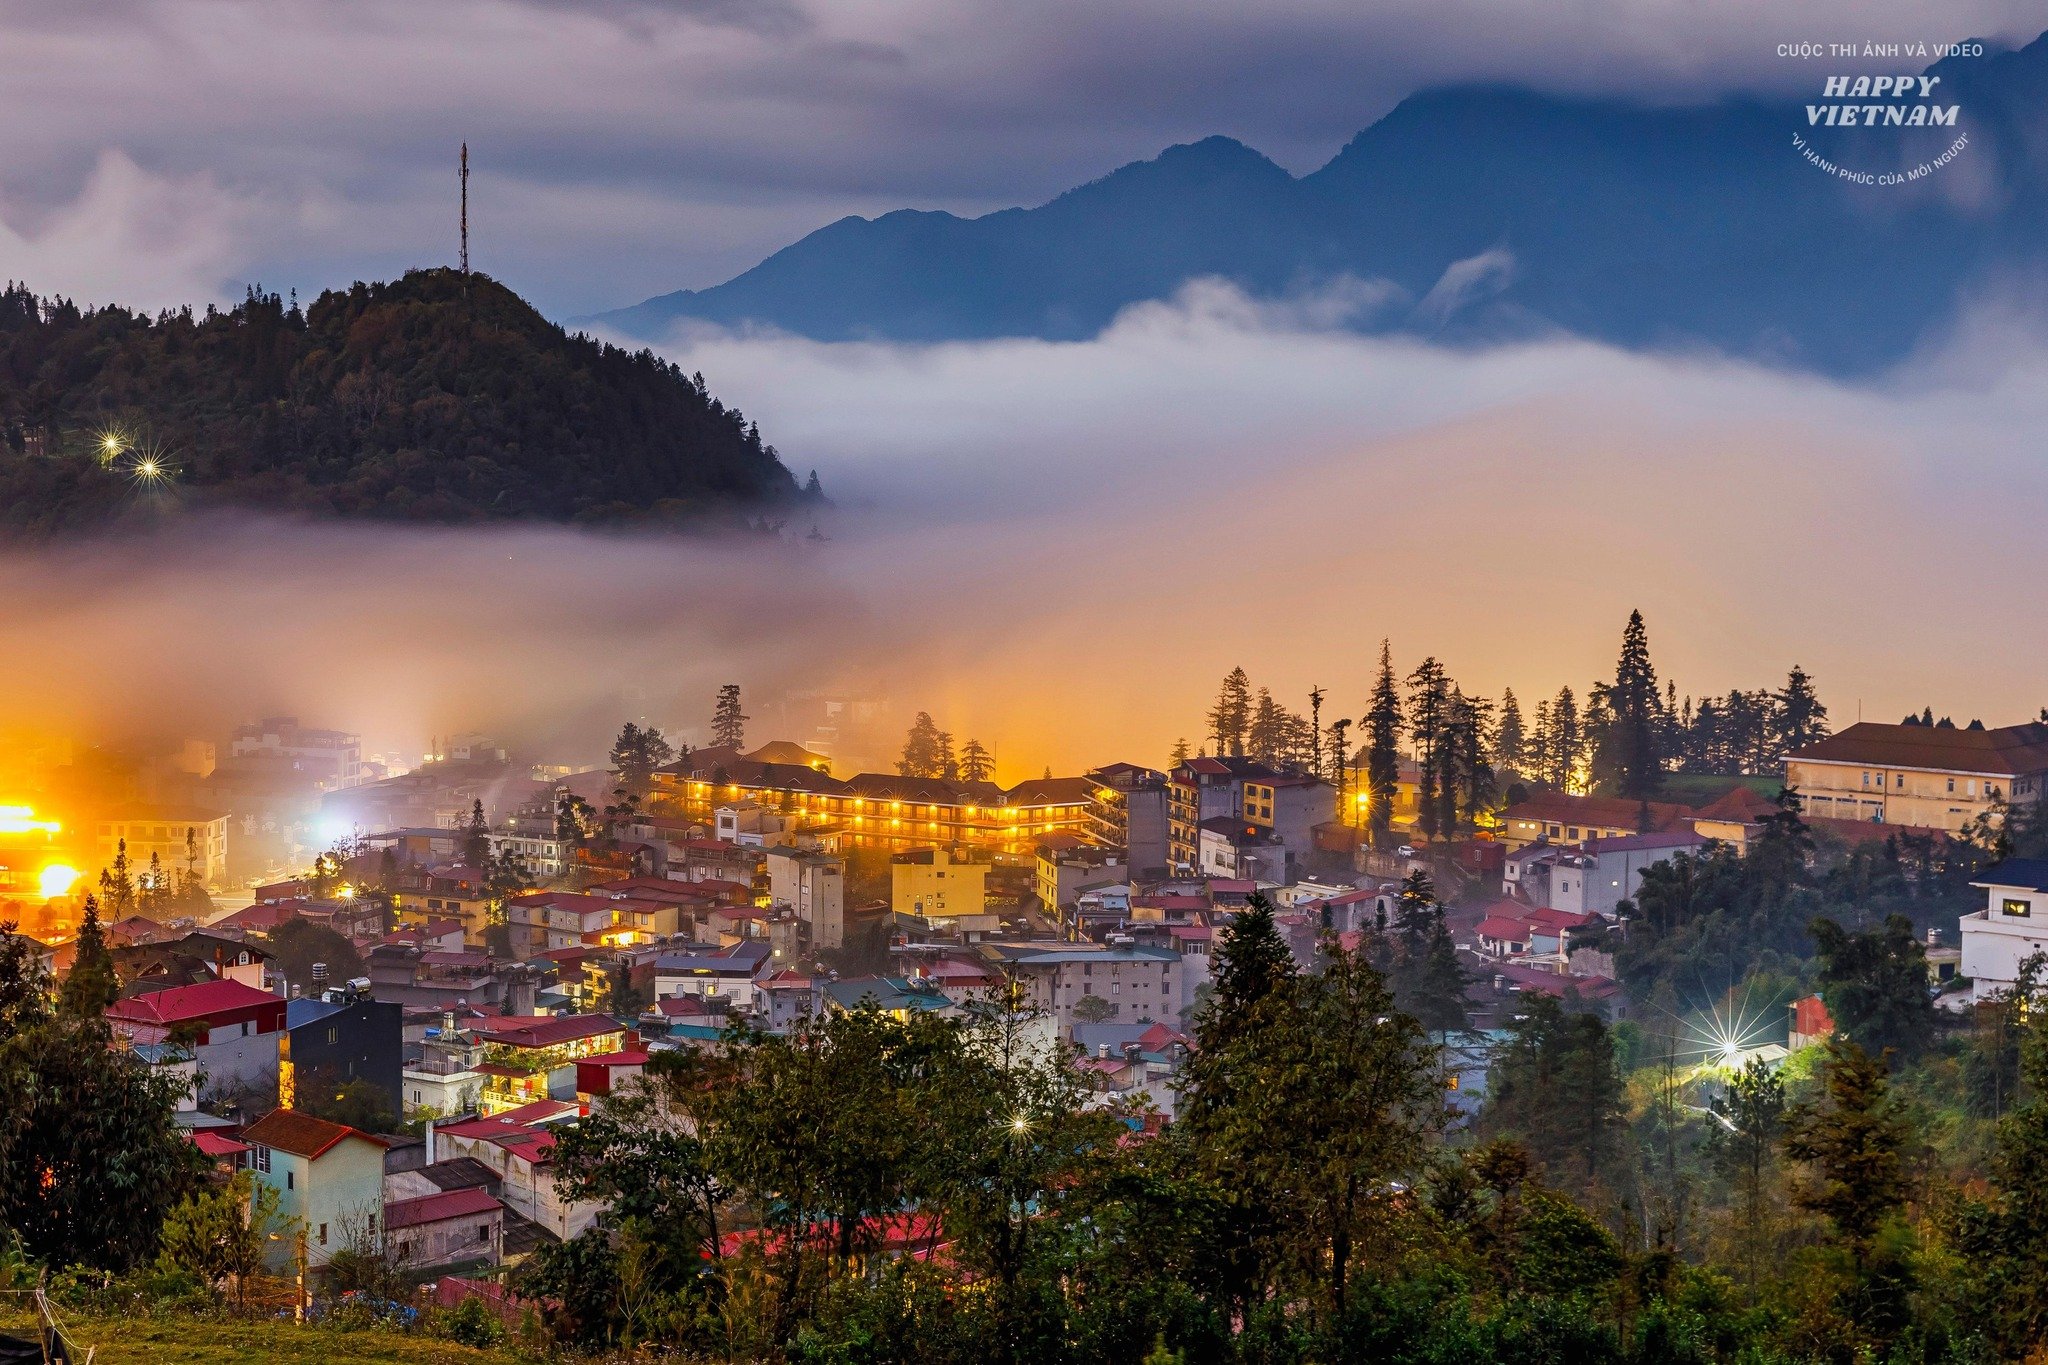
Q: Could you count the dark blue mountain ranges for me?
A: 1